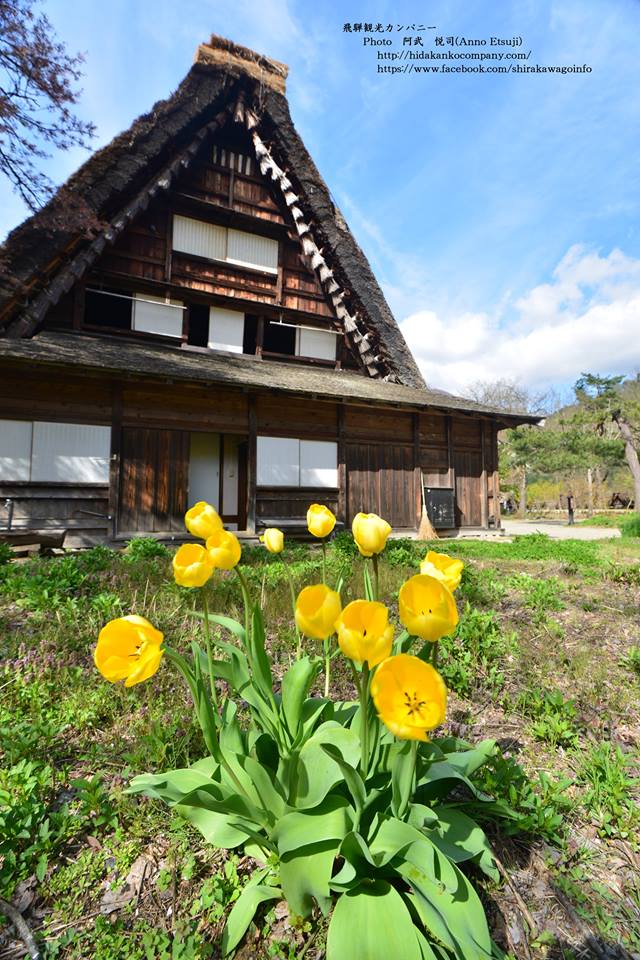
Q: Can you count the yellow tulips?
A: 12